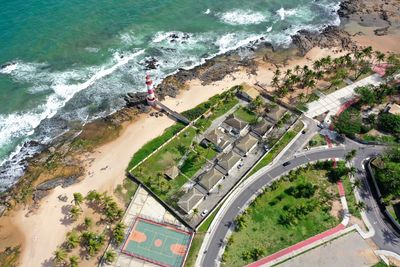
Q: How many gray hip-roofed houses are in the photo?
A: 8